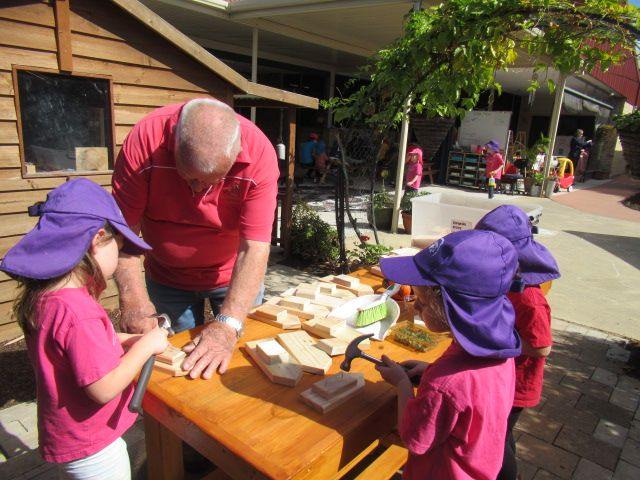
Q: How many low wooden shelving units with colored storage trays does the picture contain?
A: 1